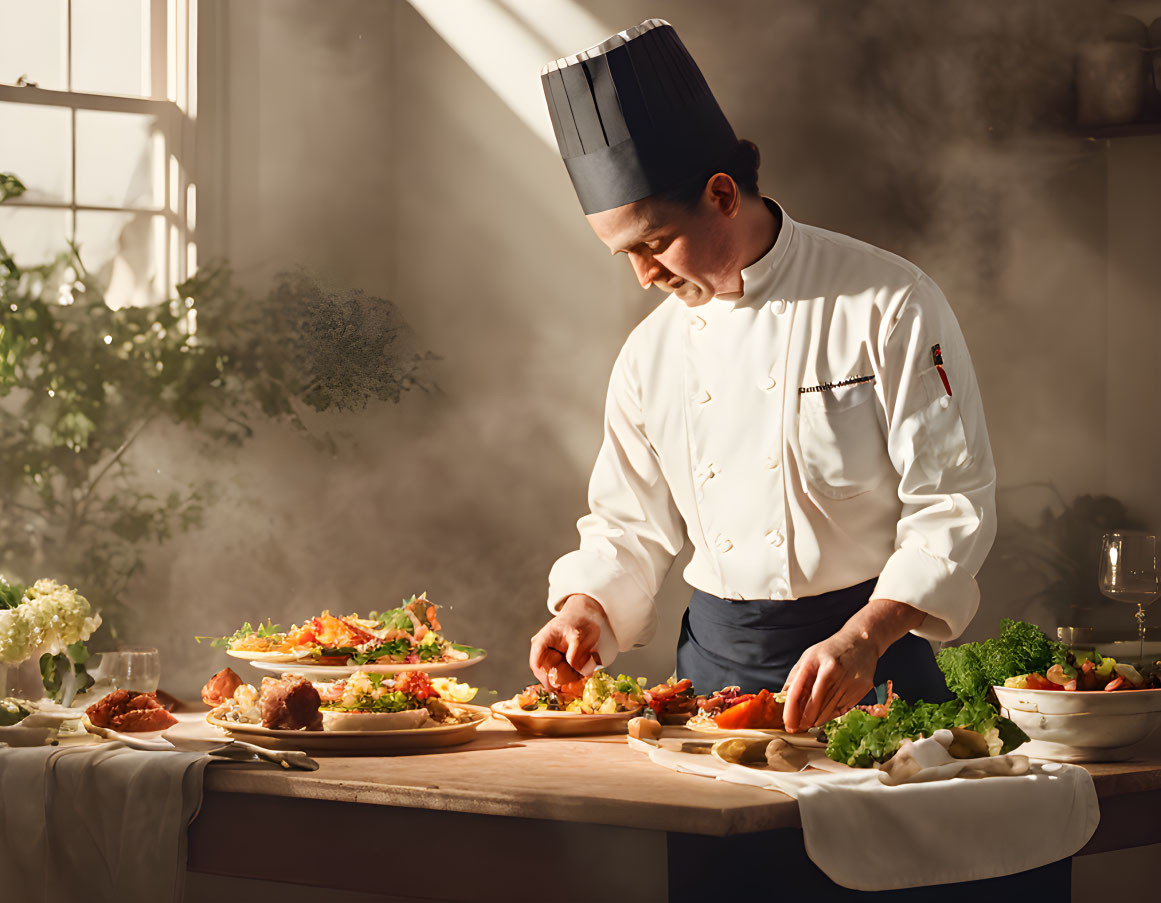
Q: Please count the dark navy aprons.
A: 1